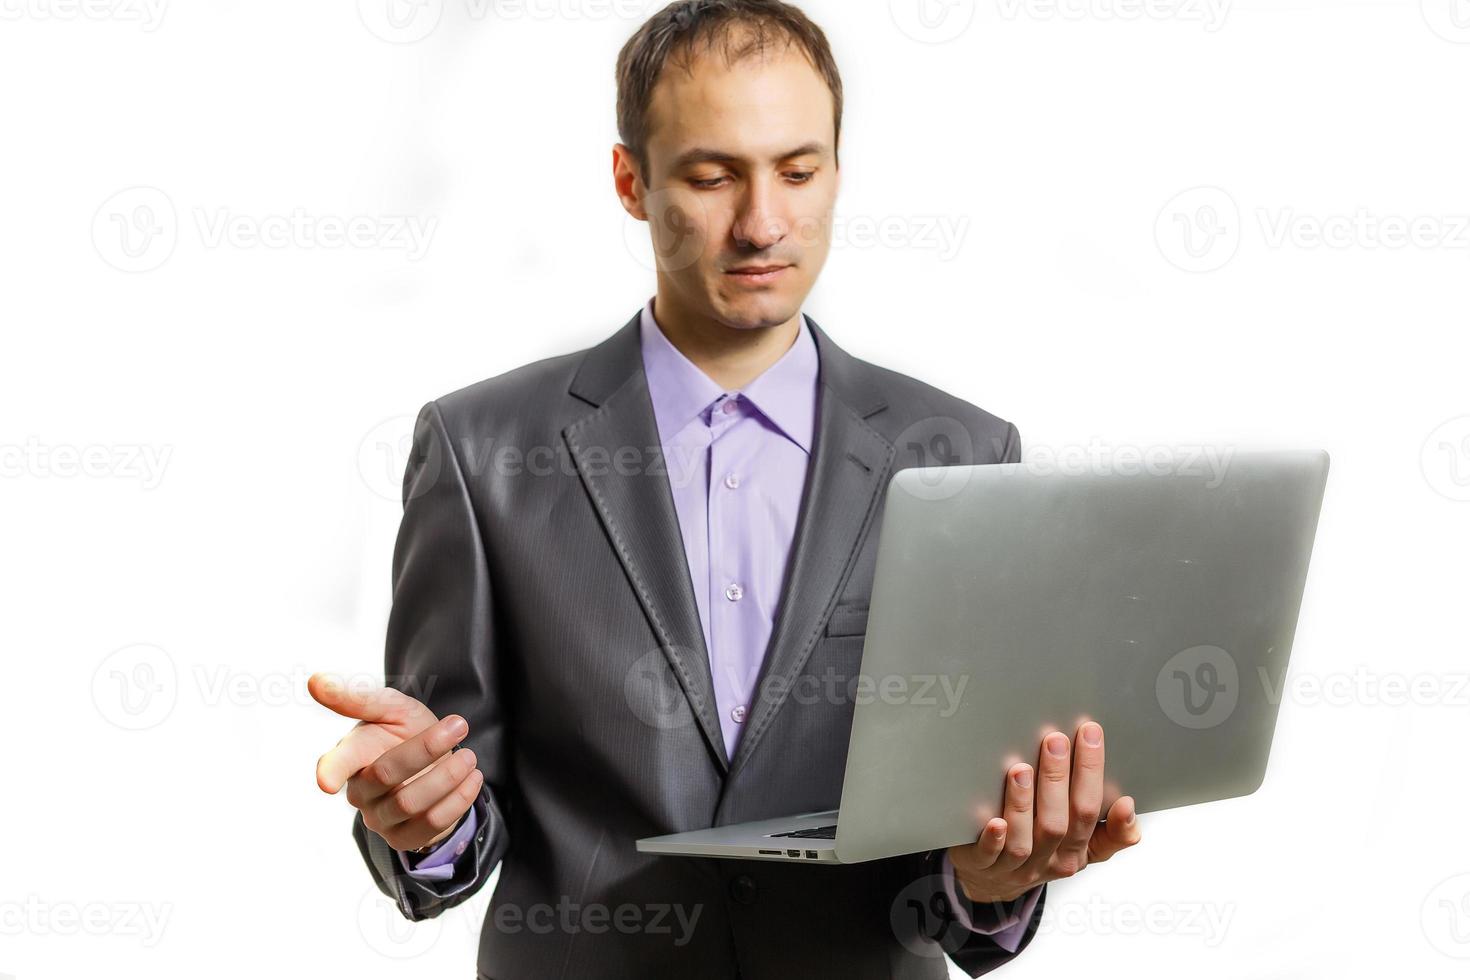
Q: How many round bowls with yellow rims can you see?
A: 0